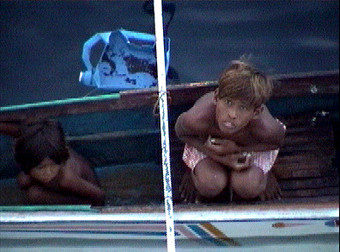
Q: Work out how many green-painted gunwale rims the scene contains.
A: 2